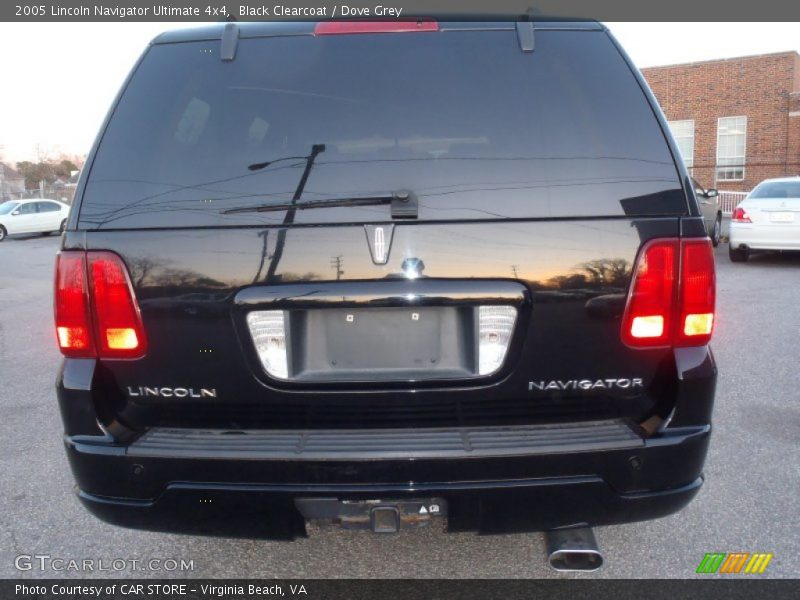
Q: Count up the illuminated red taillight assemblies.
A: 2